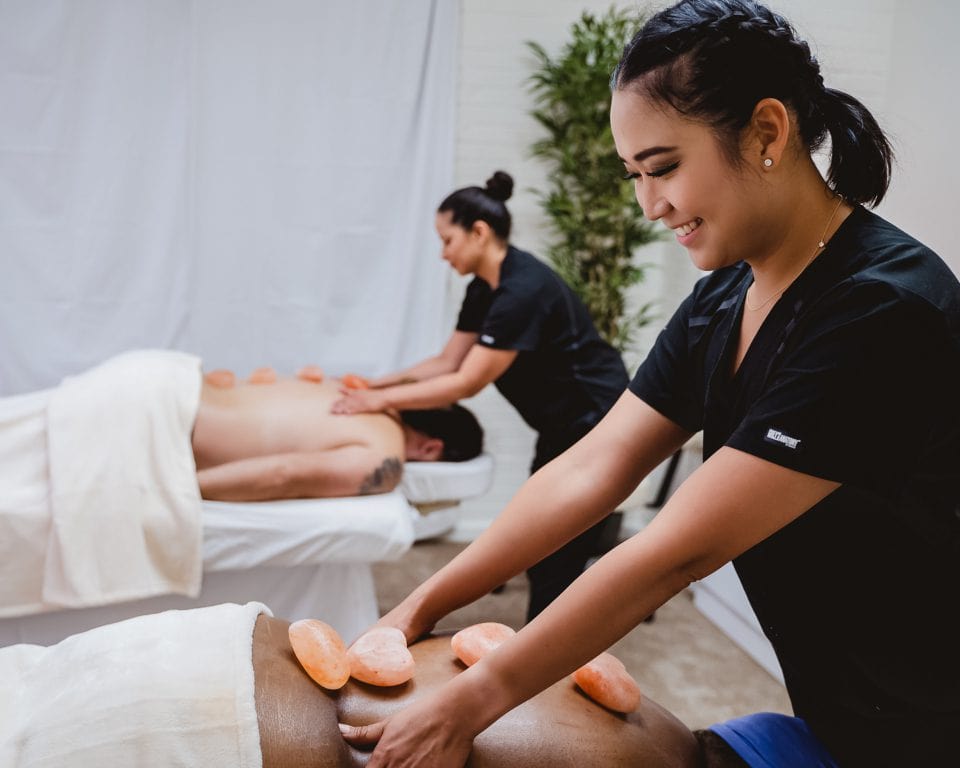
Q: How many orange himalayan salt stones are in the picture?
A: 8